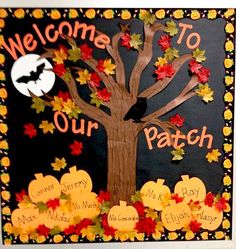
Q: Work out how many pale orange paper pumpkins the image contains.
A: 10